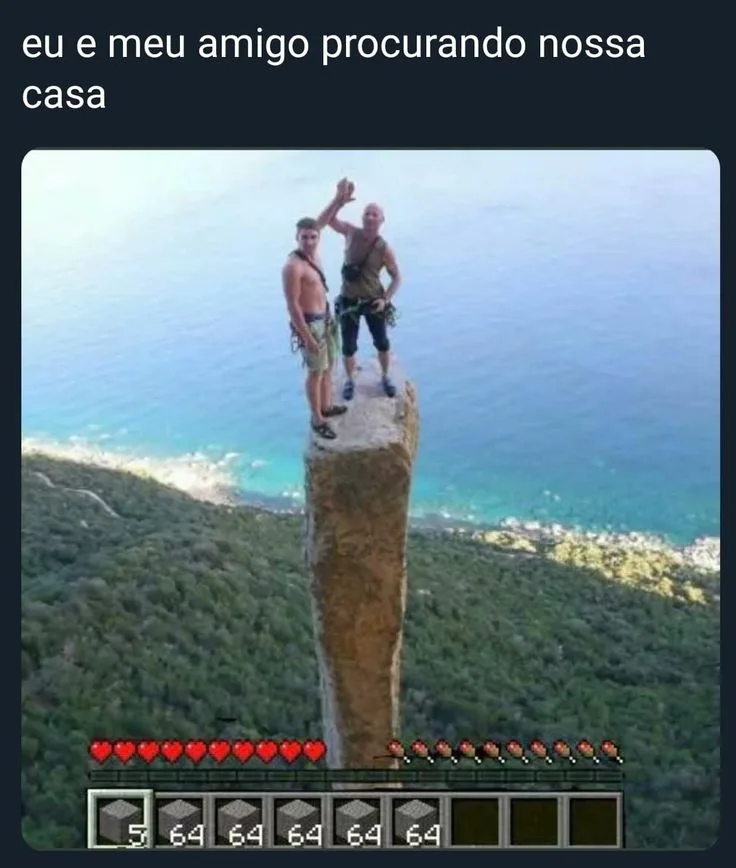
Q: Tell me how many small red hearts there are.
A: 10